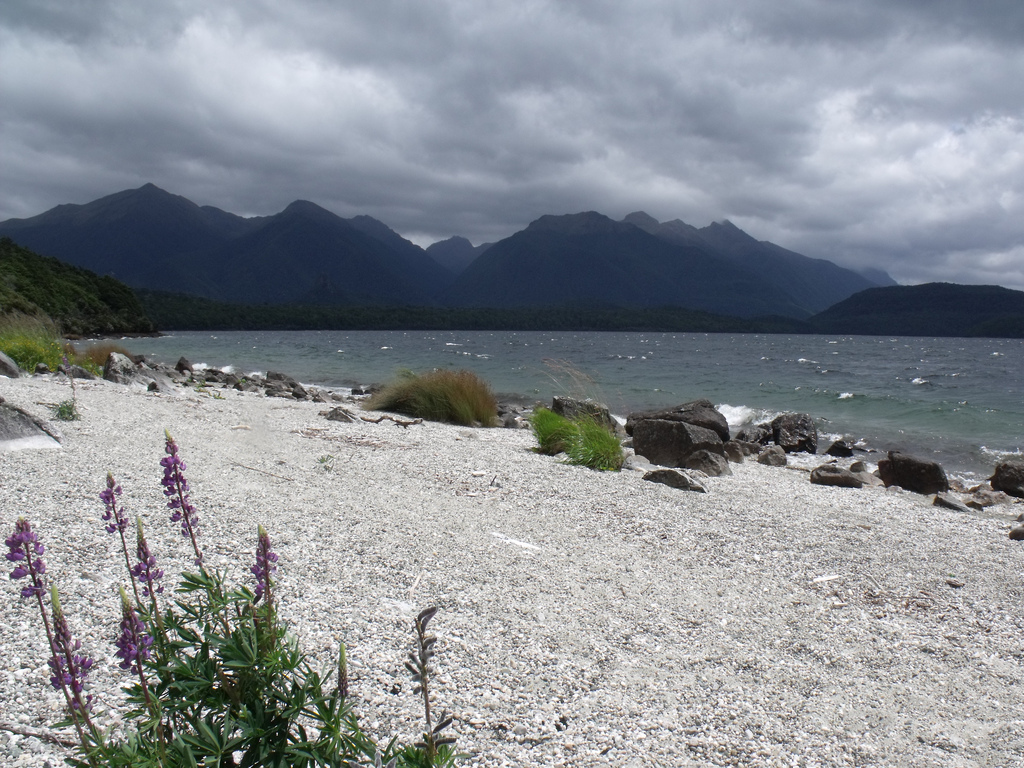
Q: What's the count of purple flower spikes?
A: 7